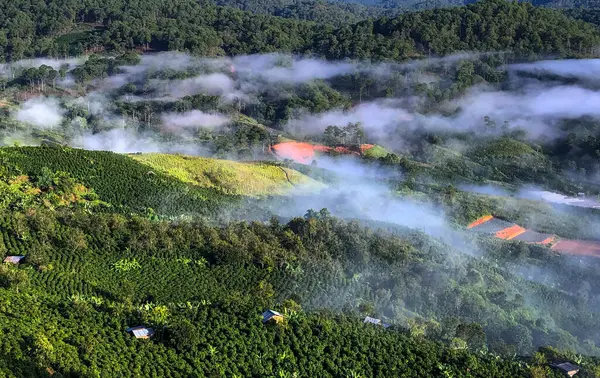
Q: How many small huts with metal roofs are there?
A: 5